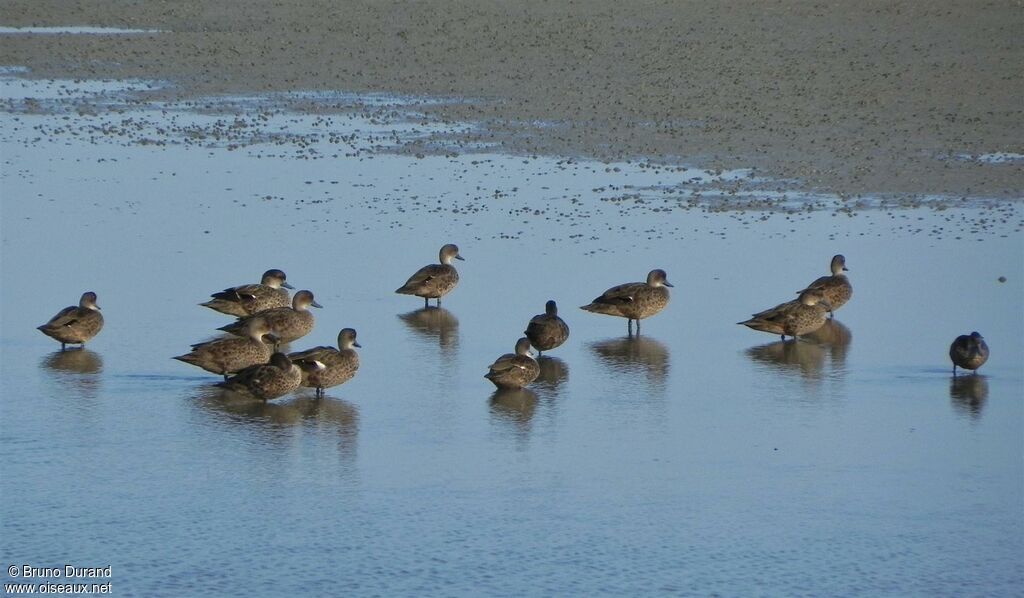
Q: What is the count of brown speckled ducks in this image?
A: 13